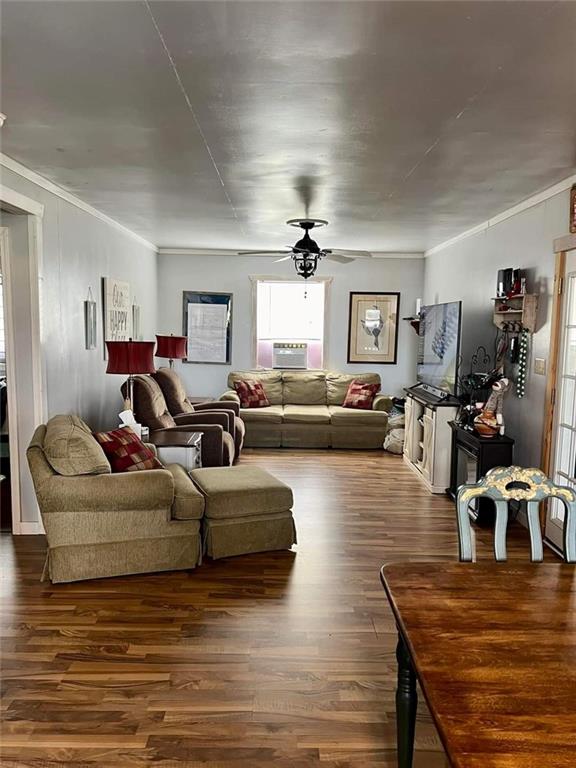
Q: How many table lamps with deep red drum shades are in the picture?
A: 2